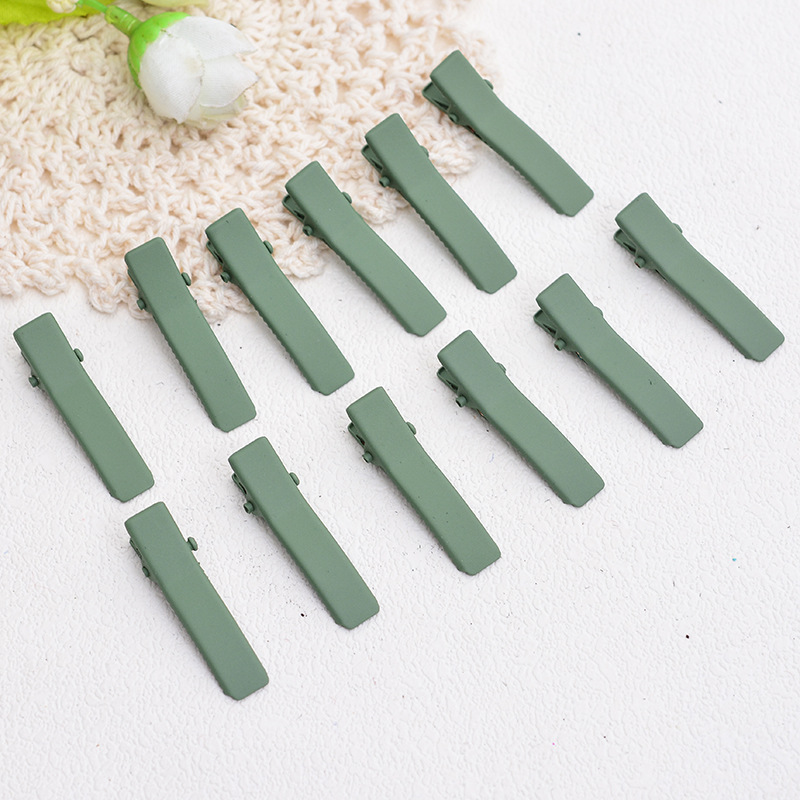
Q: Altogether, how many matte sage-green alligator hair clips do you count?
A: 12